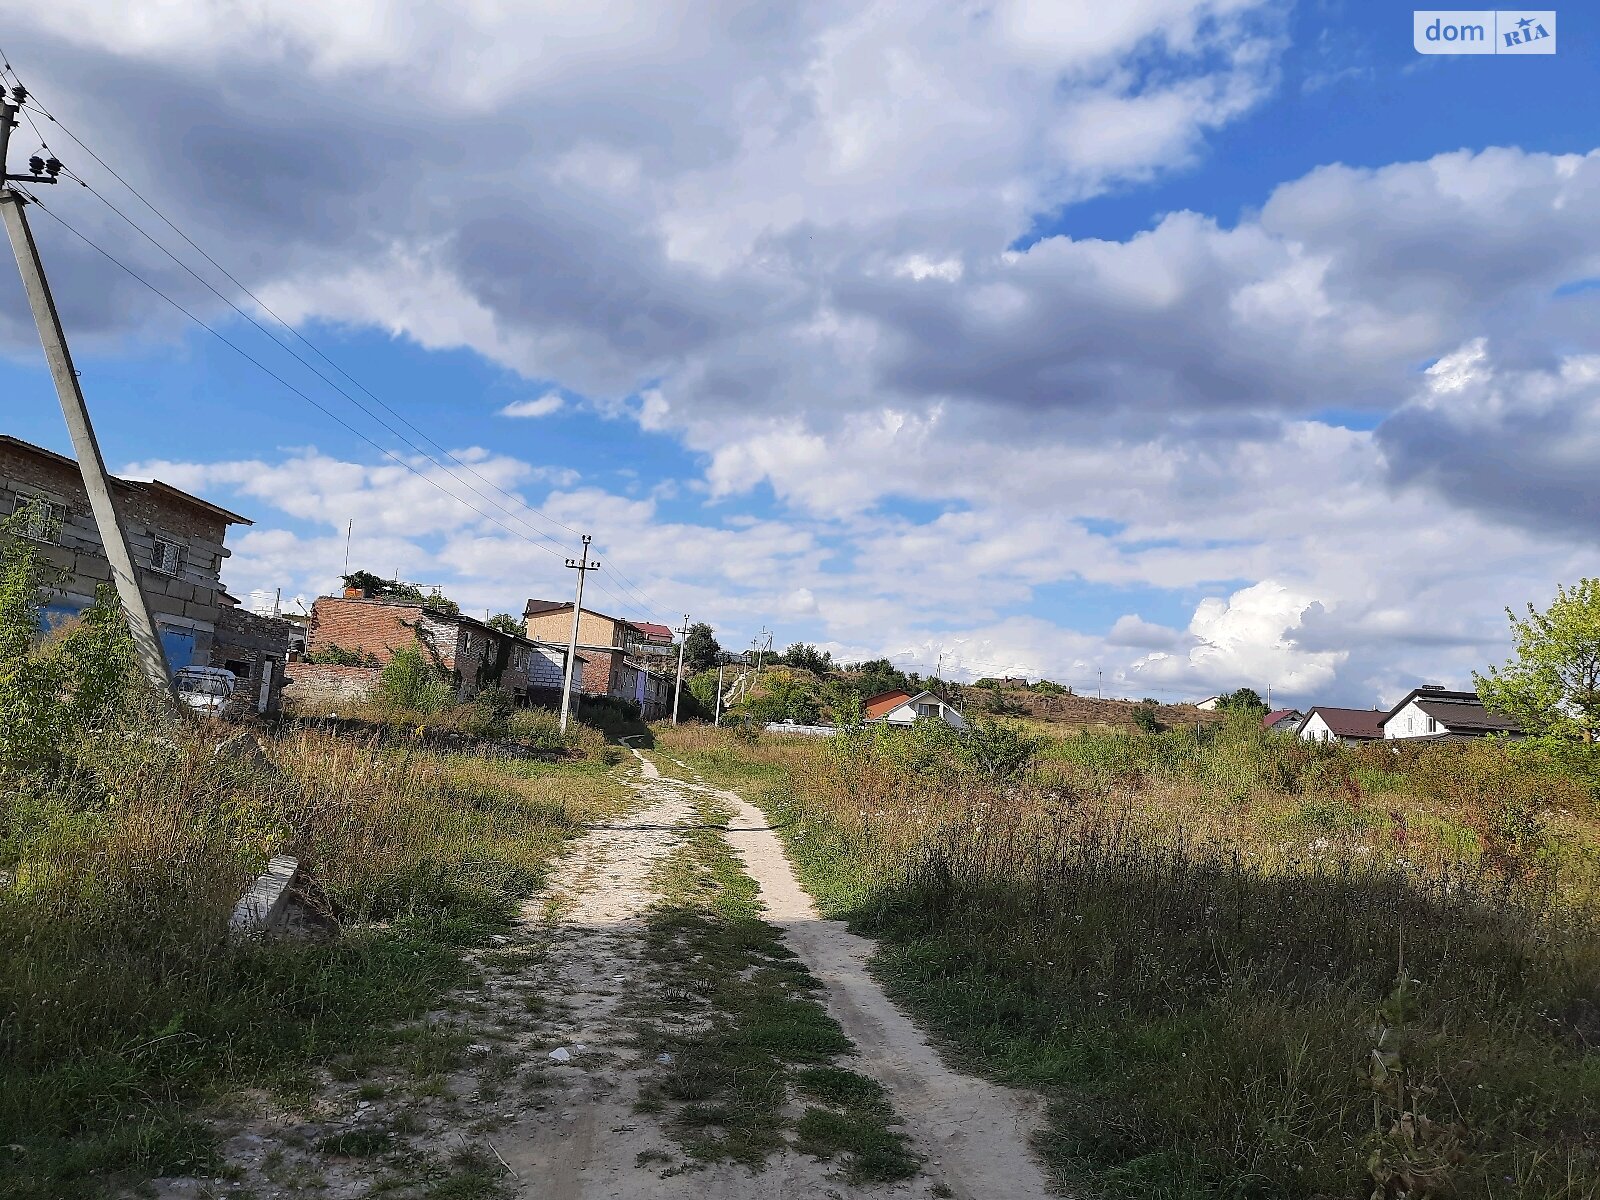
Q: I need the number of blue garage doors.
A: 2